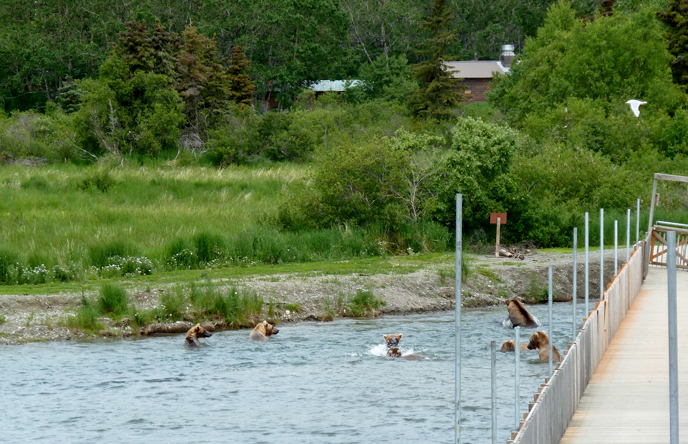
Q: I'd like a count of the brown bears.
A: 7